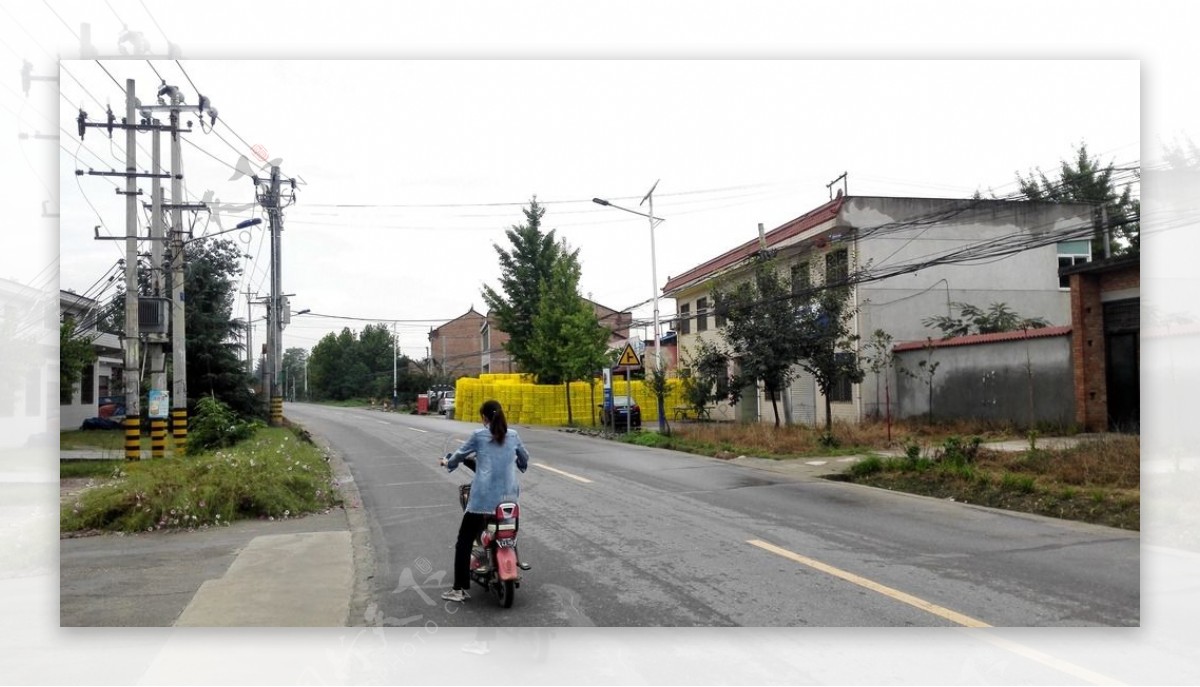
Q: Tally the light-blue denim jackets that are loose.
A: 1